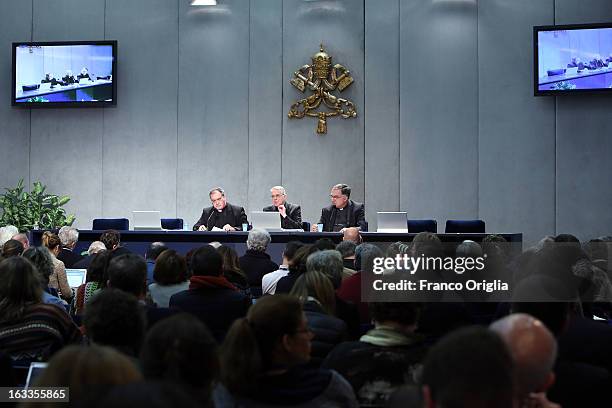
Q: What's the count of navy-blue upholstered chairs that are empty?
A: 4